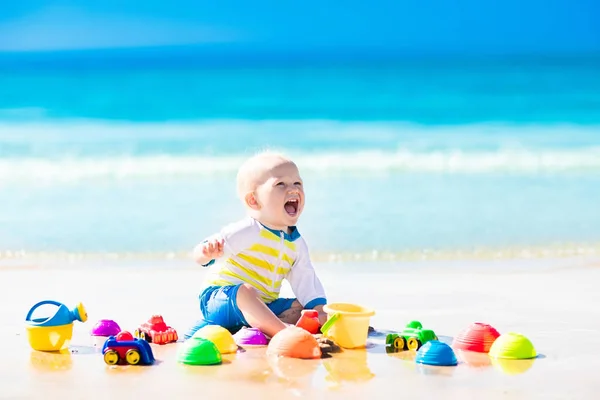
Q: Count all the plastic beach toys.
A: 15